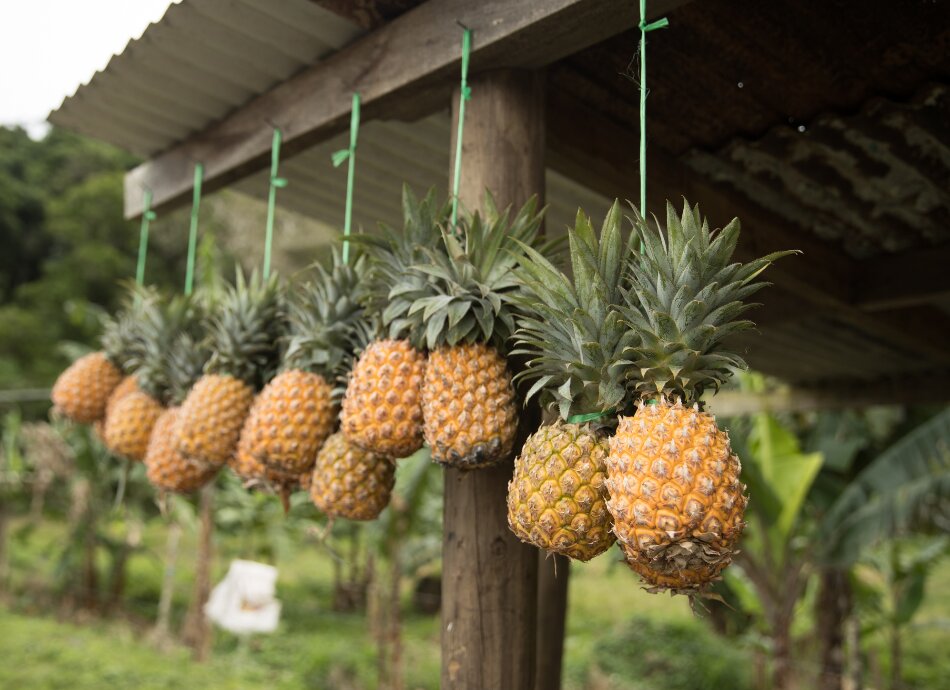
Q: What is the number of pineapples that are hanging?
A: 12